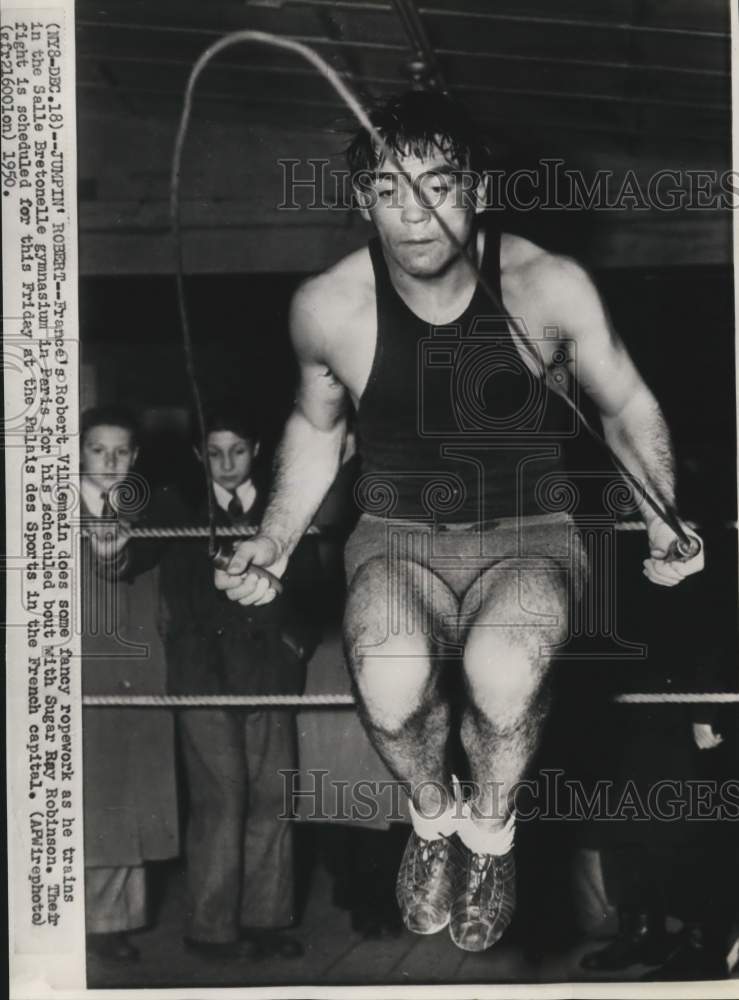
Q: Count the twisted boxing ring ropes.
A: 2